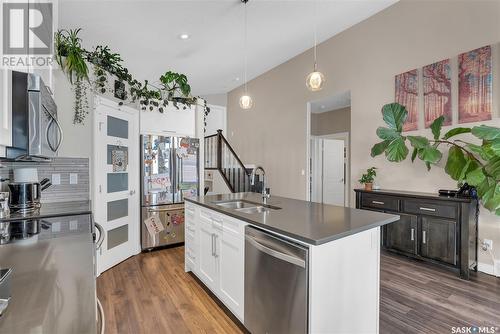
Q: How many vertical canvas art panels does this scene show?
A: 3